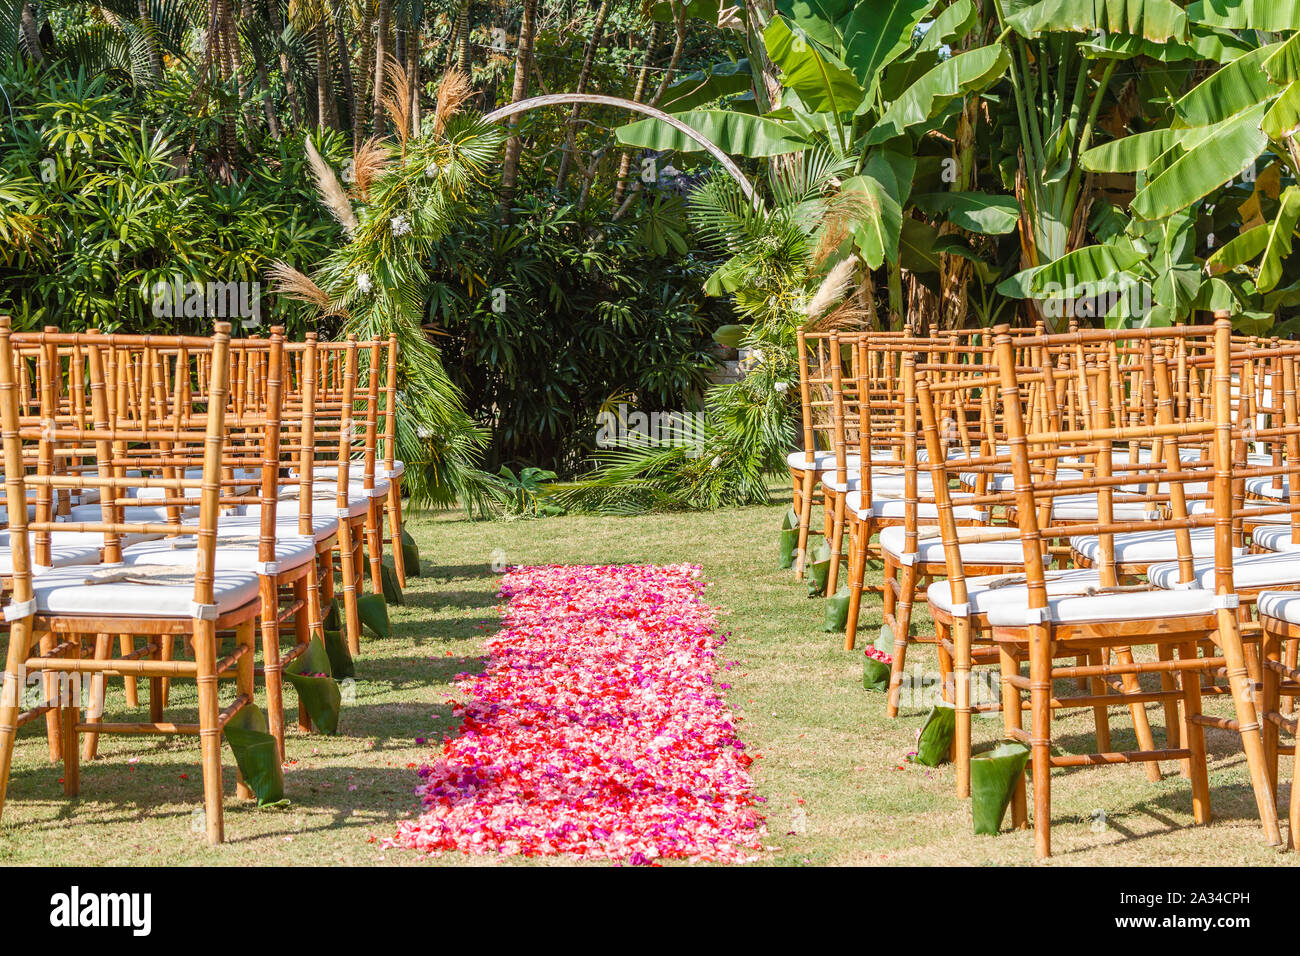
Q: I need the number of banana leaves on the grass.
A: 12